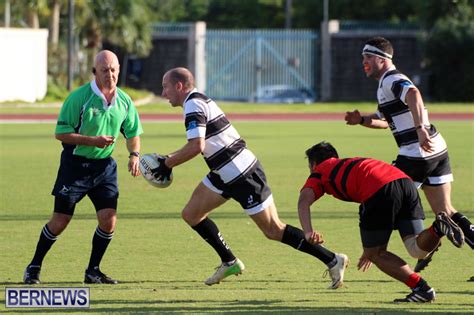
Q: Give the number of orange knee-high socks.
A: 0